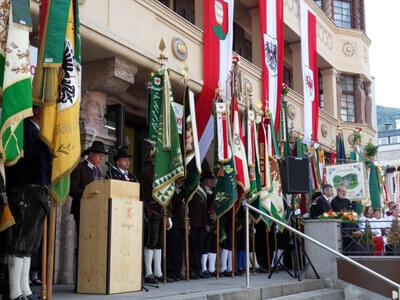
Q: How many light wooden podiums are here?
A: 1